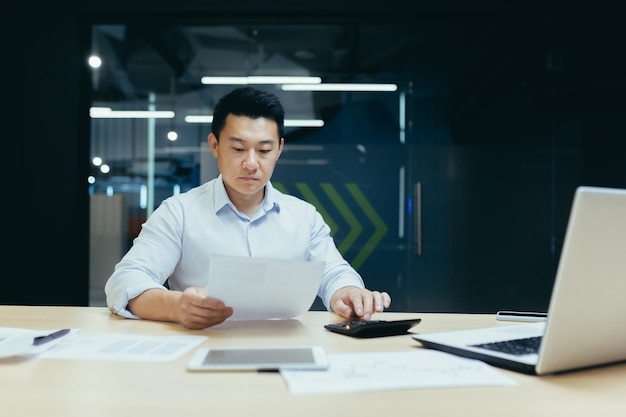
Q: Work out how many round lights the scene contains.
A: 5